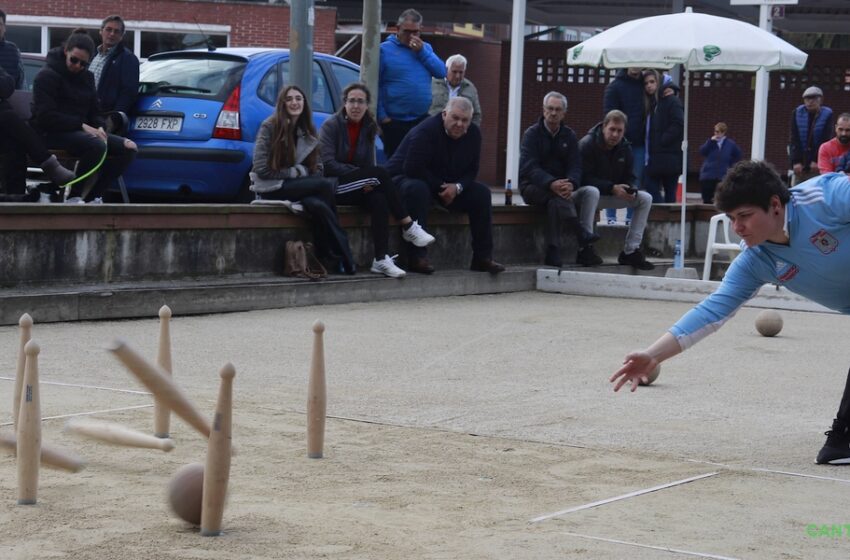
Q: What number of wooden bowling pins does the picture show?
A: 8